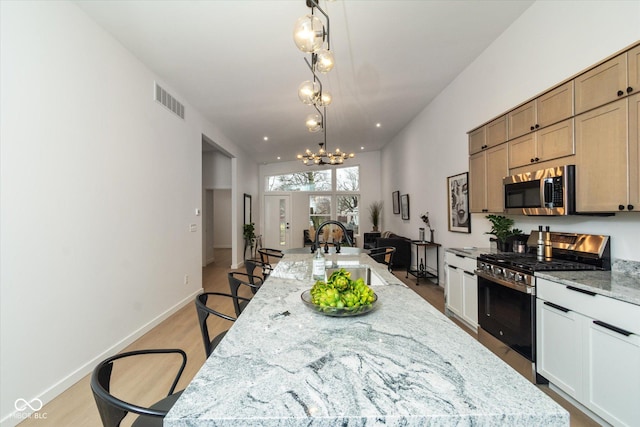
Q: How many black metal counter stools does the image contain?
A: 4